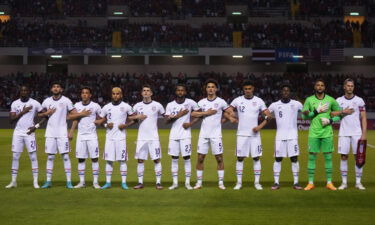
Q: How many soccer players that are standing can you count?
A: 11